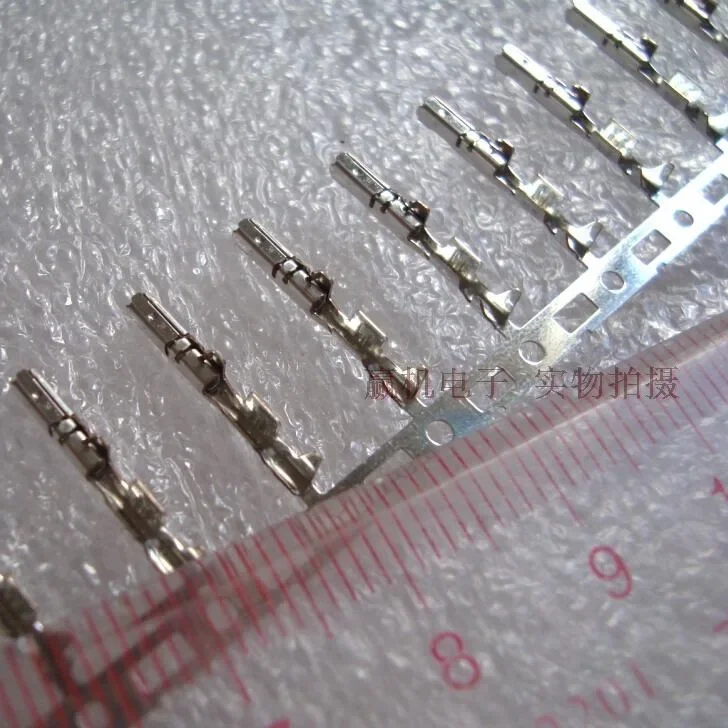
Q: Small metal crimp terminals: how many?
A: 9